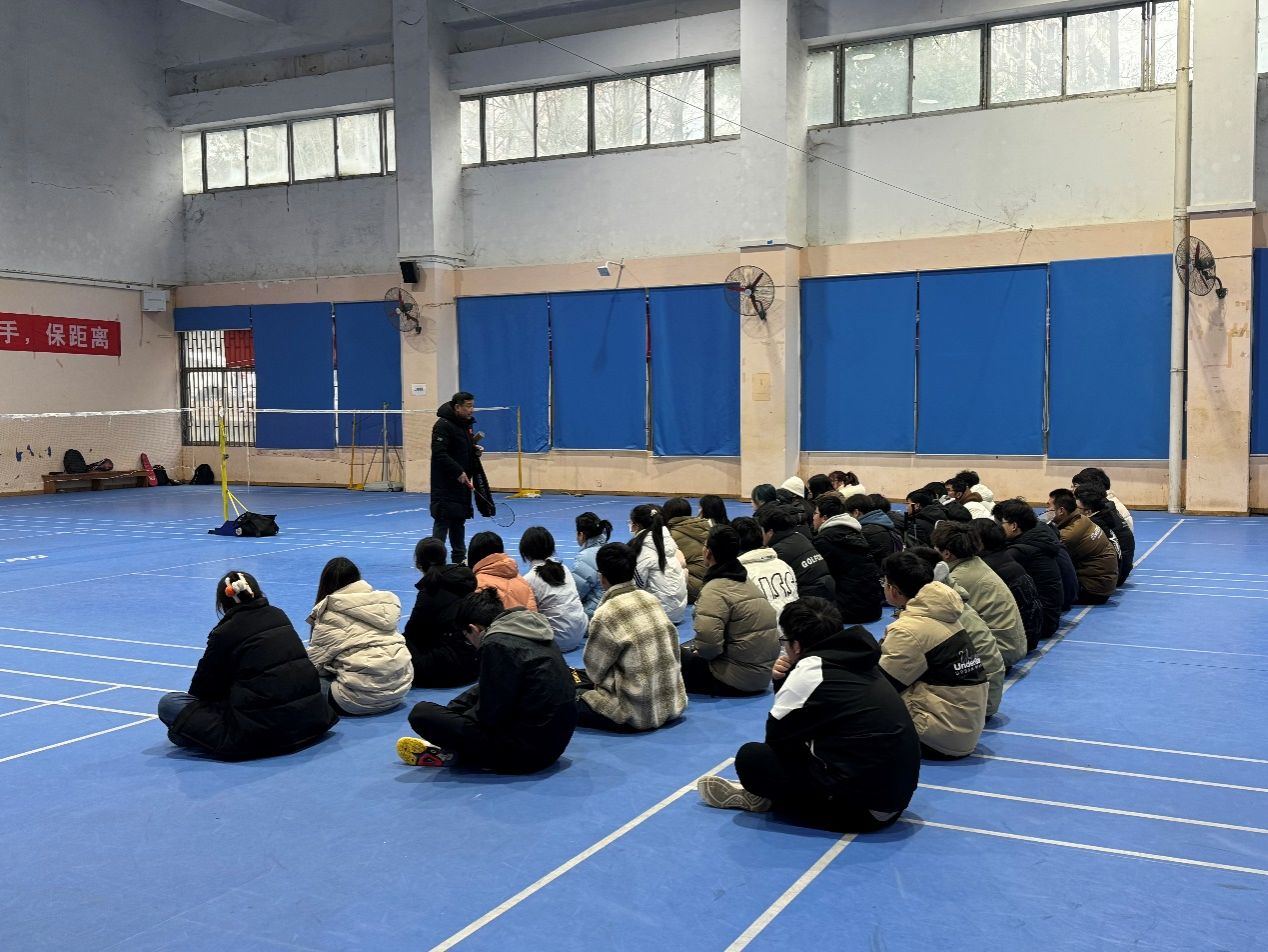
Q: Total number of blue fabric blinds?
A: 10